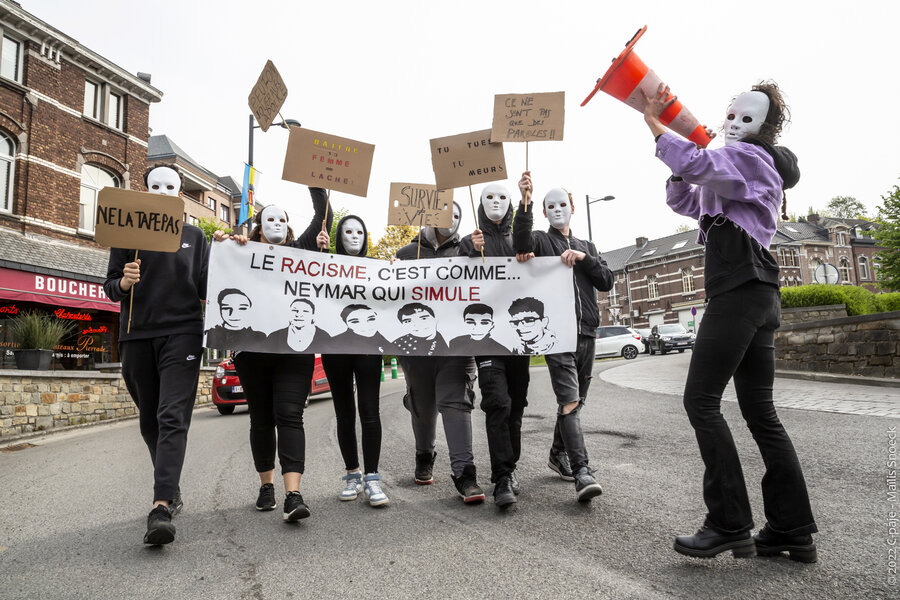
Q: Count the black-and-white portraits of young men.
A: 6